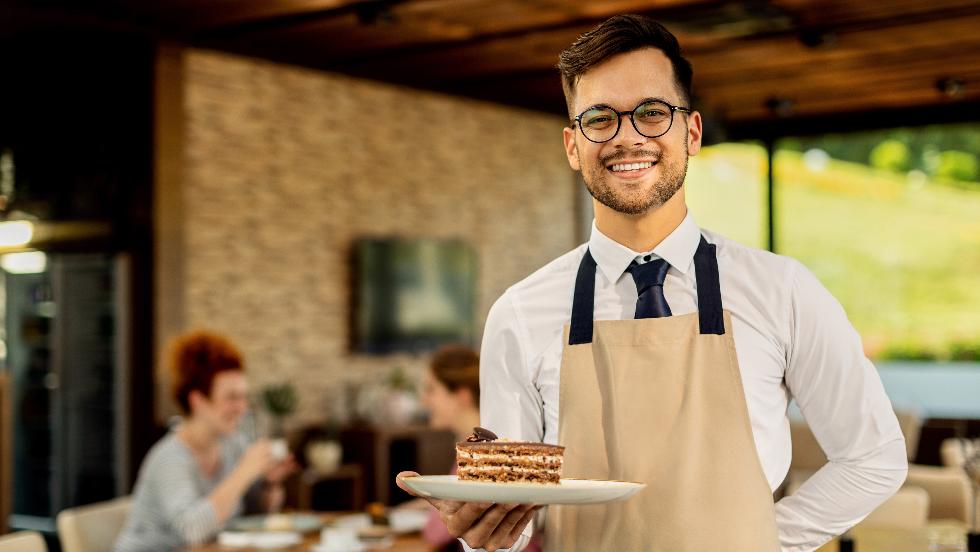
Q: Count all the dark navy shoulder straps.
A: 2